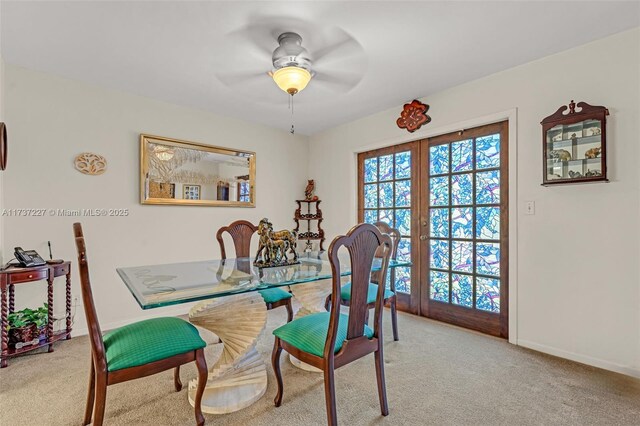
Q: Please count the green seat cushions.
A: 4